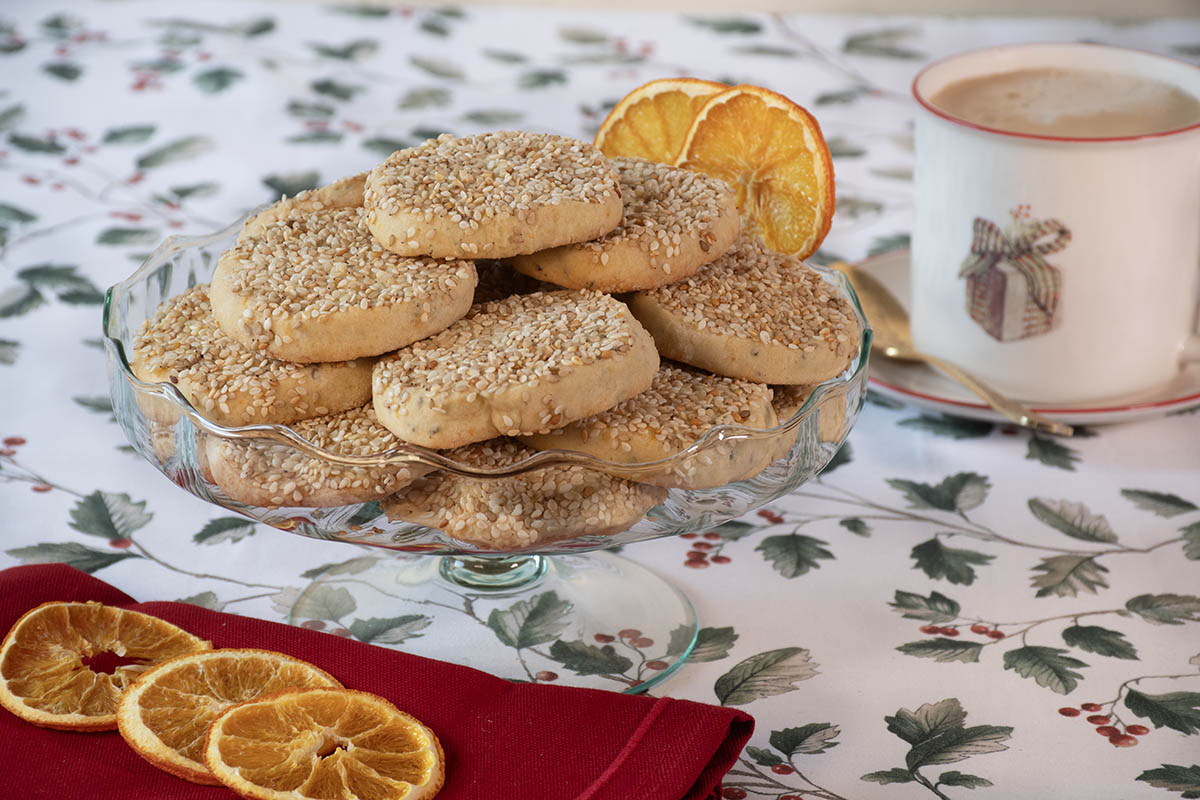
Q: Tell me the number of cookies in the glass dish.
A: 11